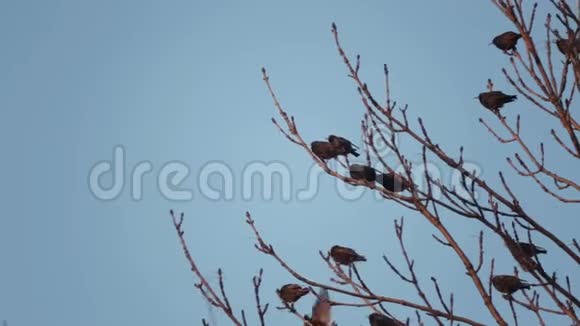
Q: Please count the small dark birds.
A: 13